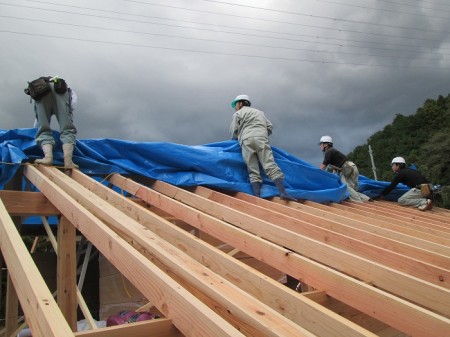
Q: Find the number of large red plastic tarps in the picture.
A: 0